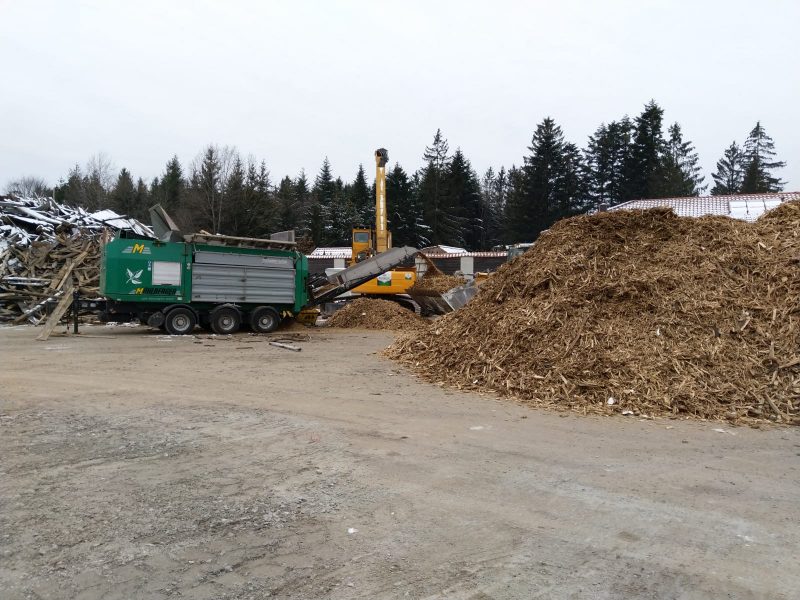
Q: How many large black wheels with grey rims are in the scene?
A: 3